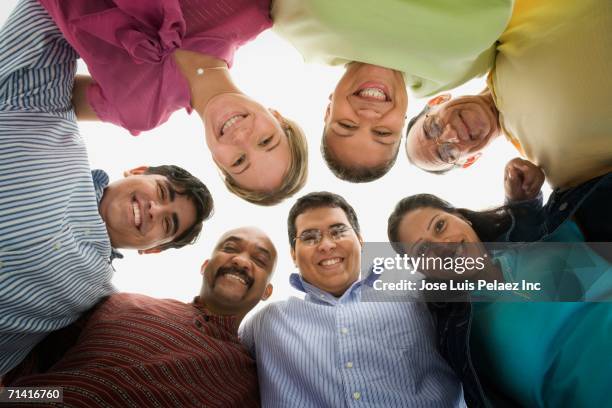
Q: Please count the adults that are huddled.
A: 7